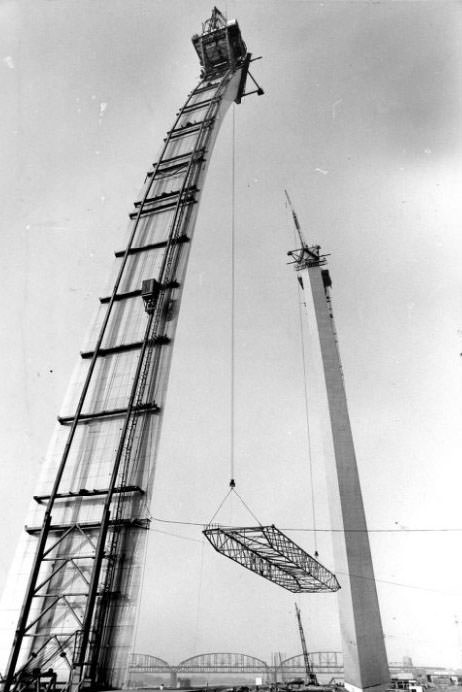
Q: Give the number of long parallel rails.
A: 2